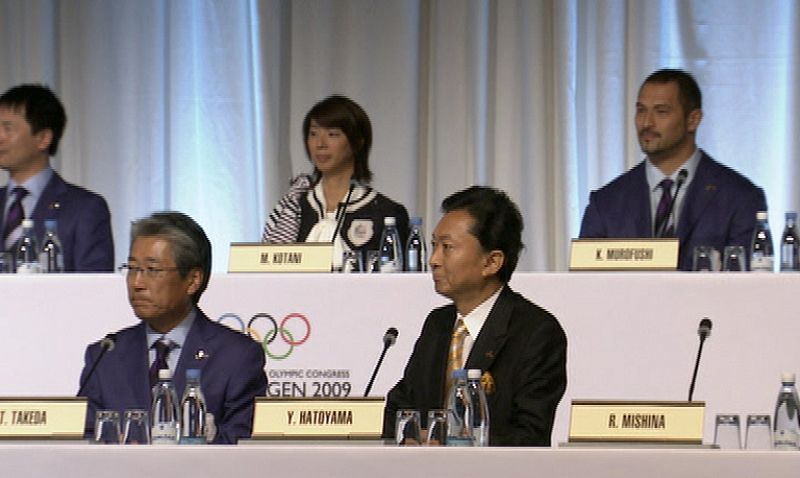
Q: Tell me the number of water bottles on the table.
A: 11